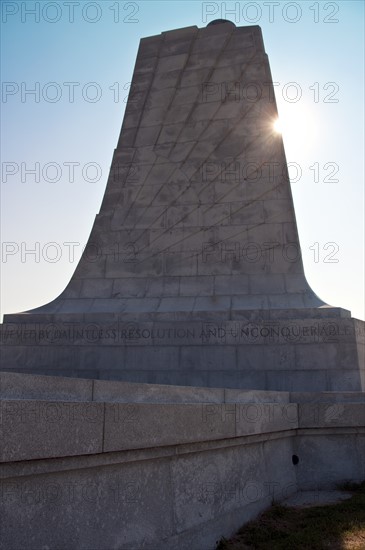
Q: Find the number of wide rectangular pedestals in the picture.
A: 1